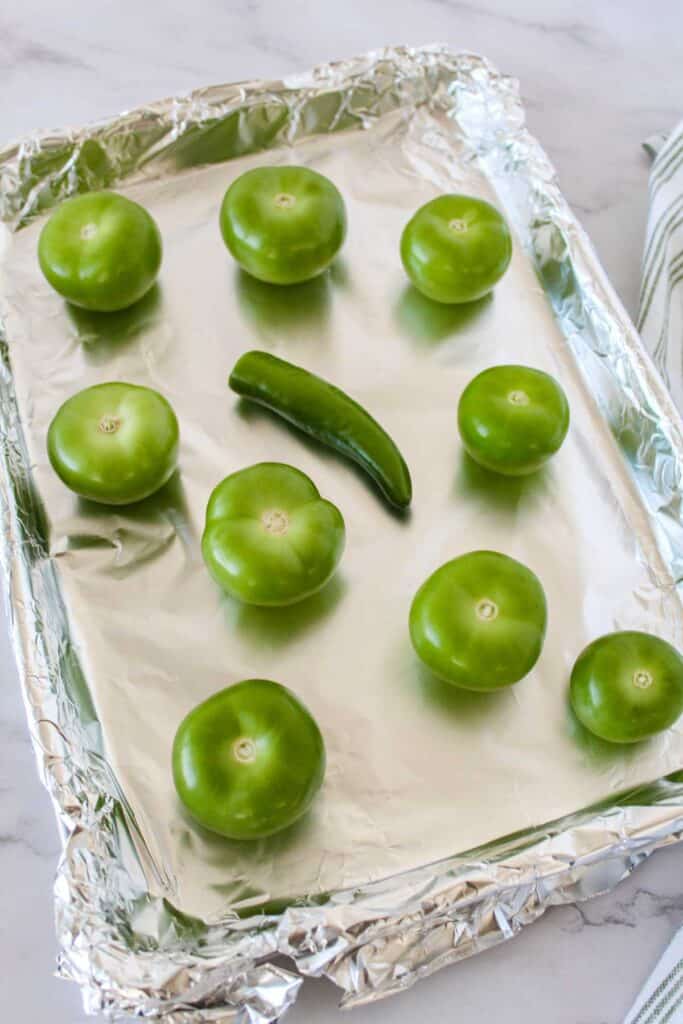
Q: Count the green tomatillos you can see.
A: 9